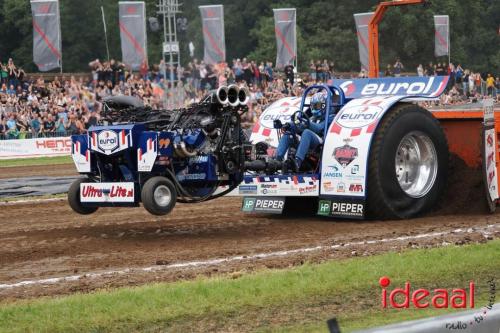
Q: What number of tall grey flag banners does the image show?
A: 6